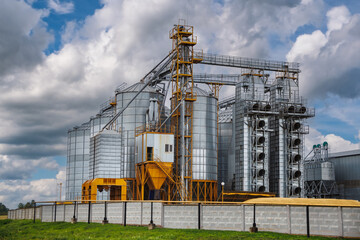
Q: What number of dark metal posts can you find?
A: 10